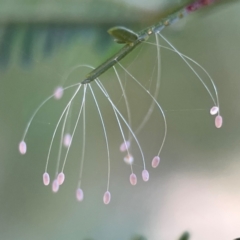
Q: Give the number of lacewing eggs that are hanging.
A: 15